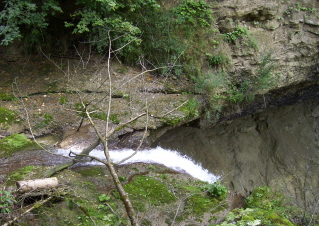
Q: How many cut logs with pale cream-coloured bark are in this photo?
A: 1